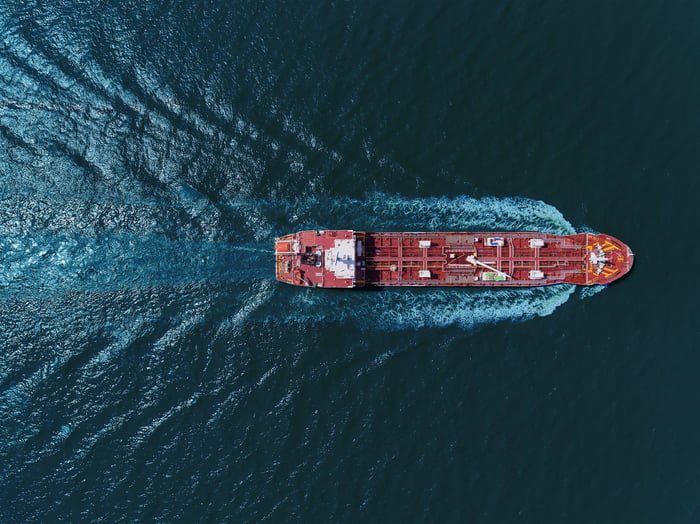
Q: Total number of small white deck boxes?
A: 4